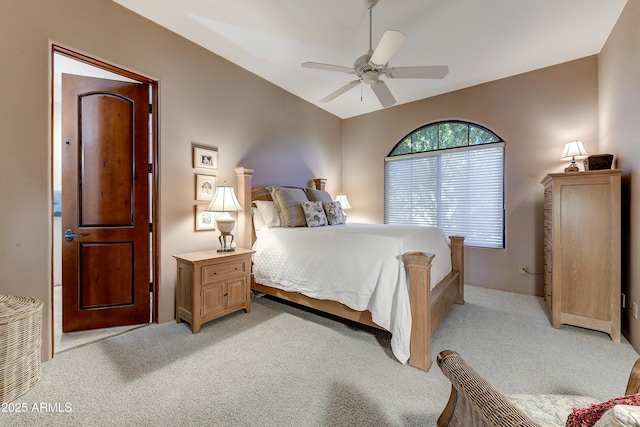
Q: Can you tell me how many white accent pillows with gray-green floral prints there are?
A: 2